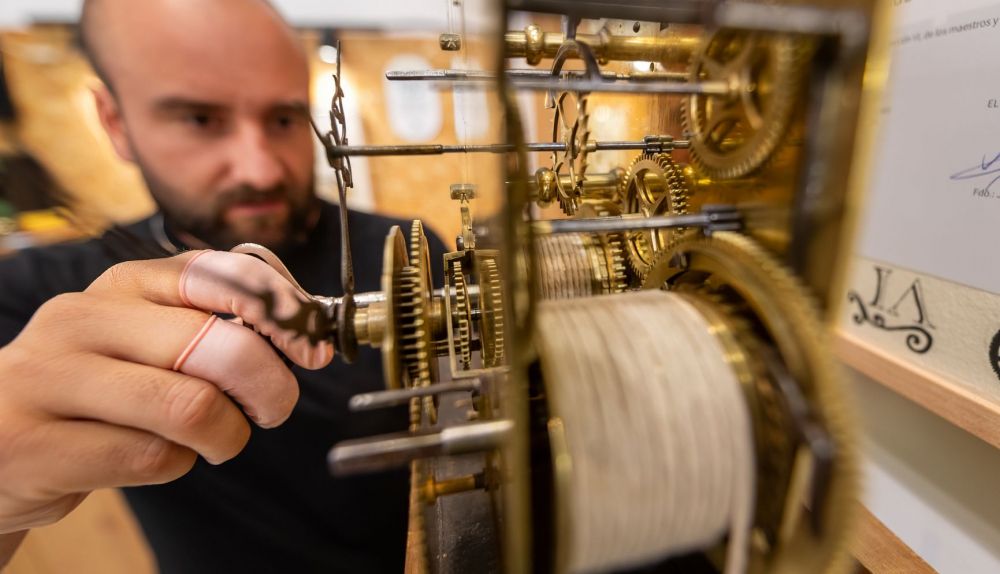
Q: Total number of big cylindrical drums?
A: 2